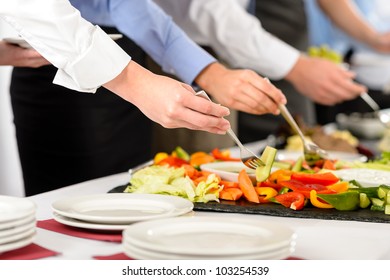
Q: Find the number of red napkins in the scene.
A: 3